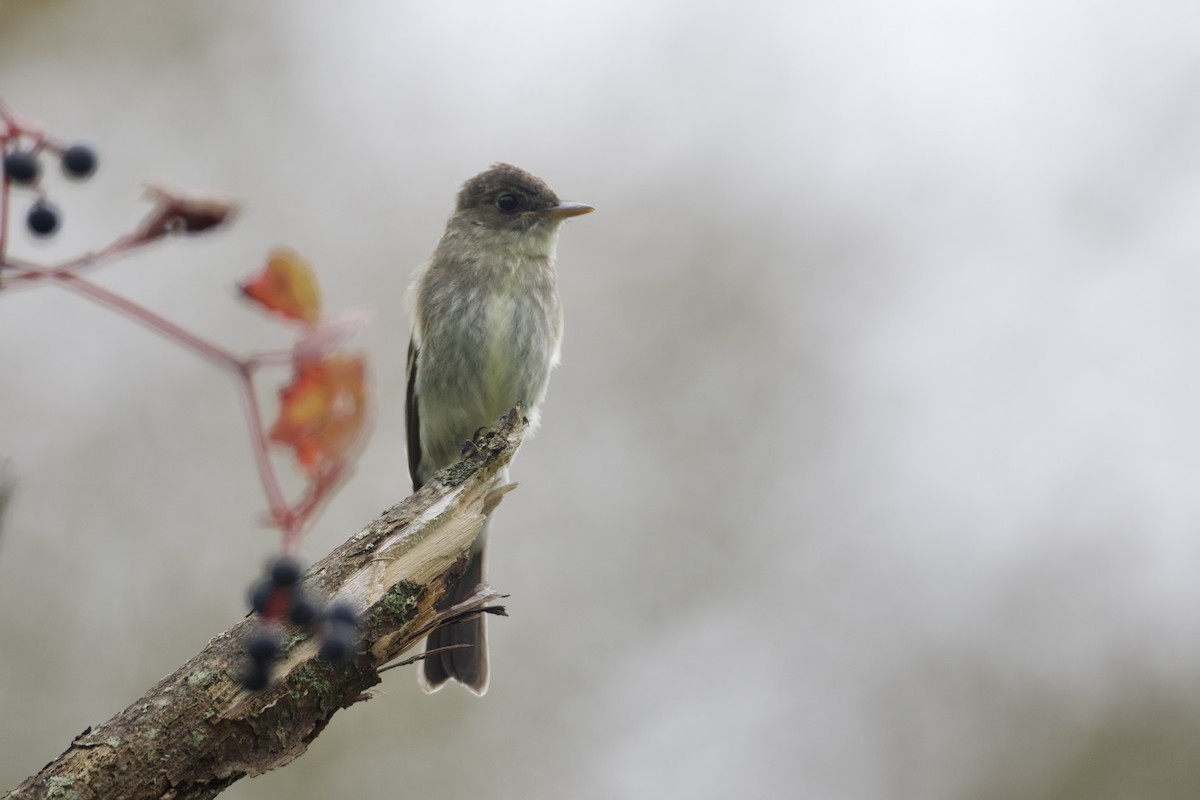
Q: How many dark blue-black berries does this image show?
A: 10